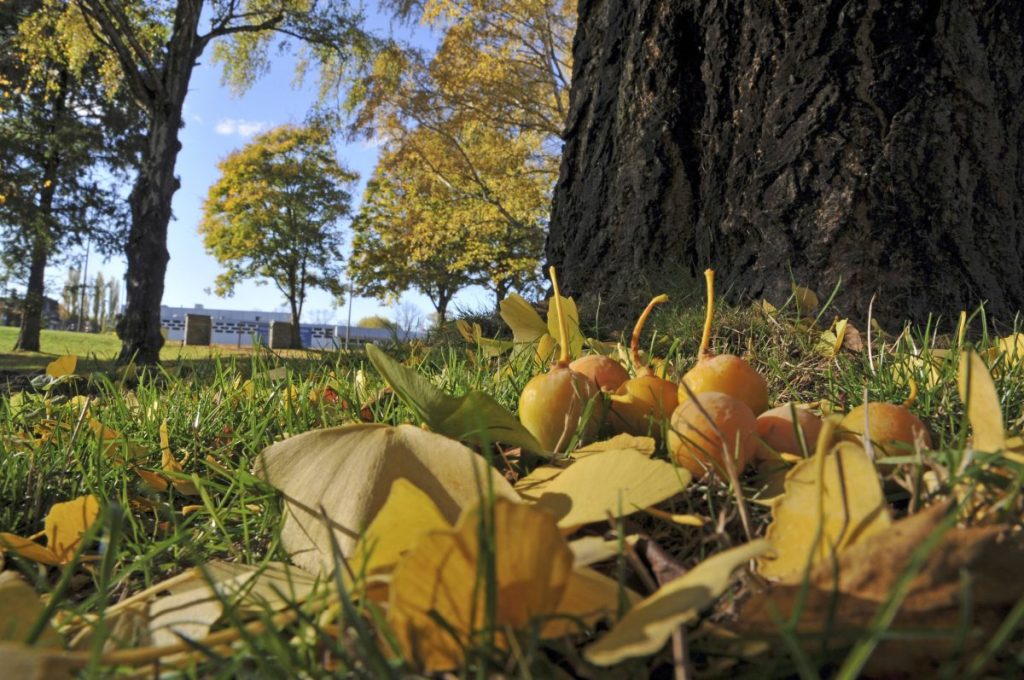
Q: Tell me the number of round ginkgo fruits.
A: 7